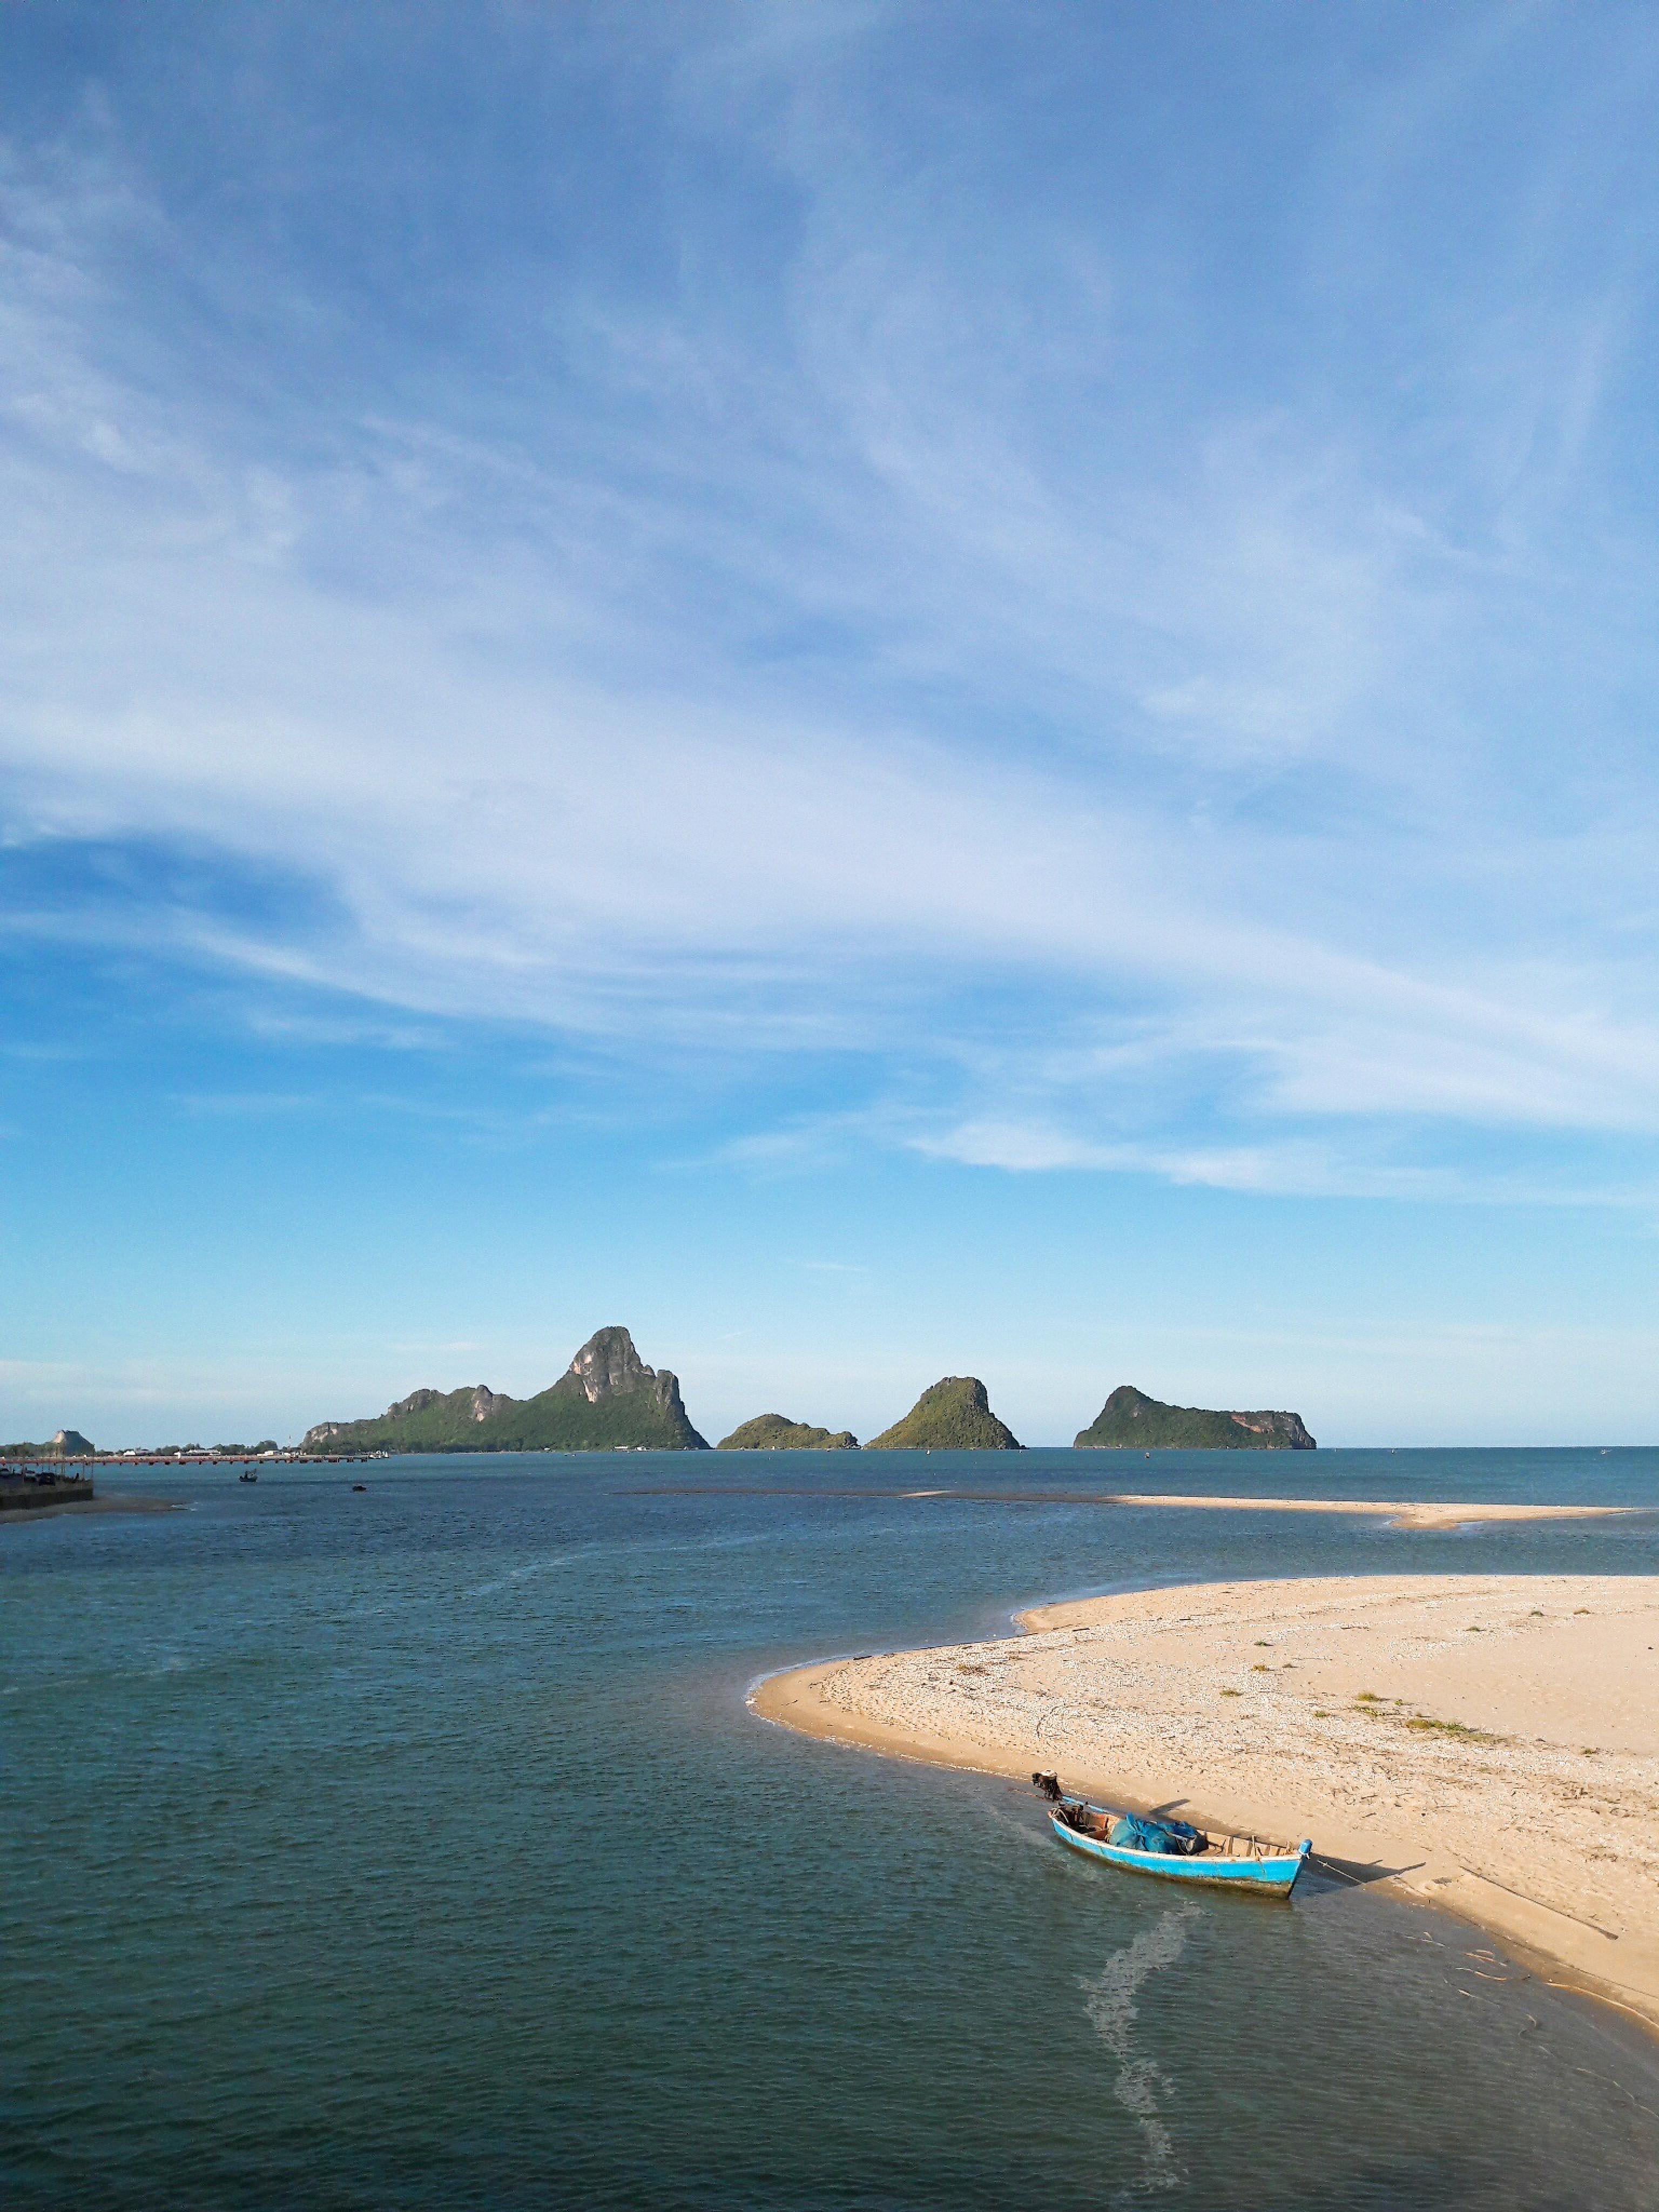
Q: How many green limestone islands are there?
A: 4